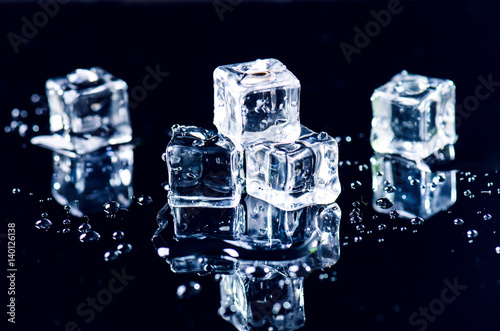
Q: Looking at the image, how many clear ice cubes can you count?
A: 5